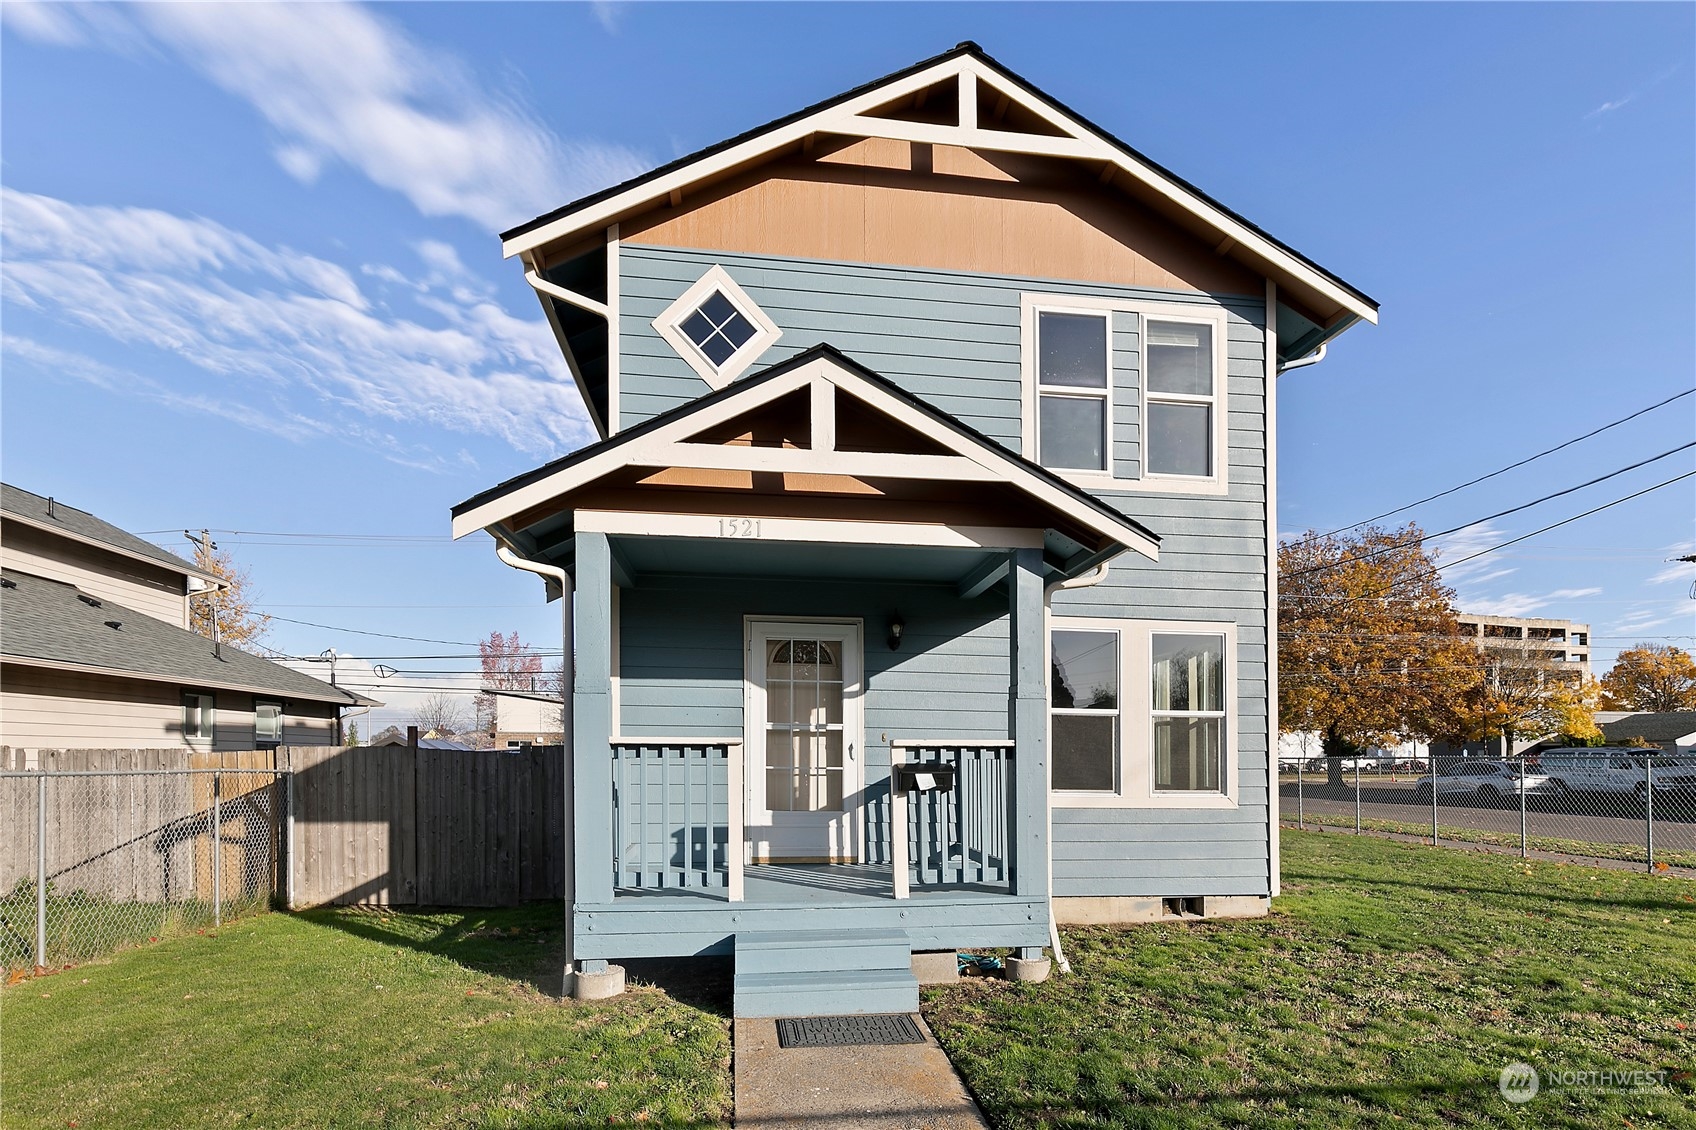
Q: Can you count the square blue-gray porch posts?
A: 2